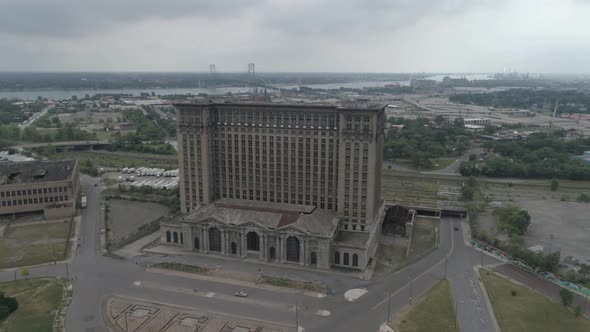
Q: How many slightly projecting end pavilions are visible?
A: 2